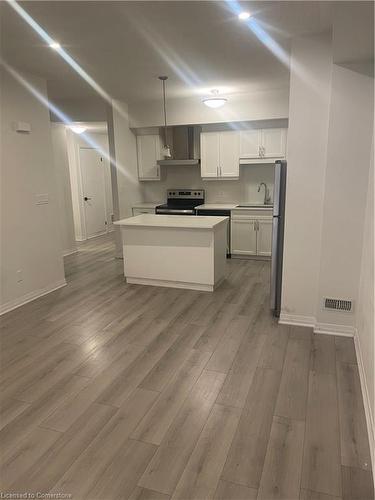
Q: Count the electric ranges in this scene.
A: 1